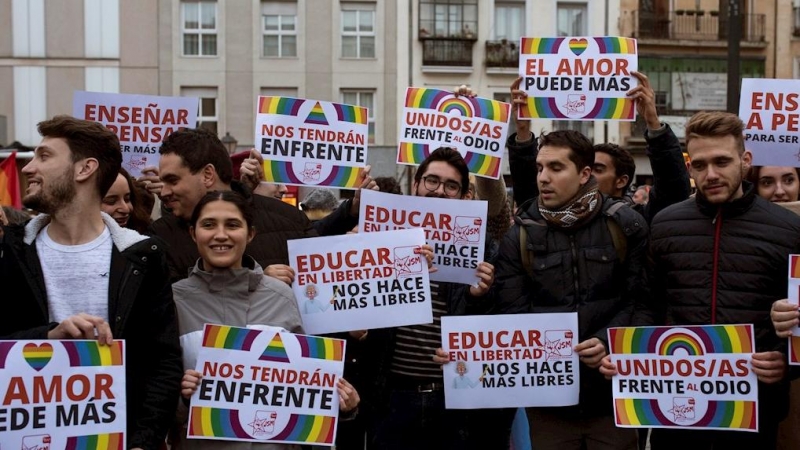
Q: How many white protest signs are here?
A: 12